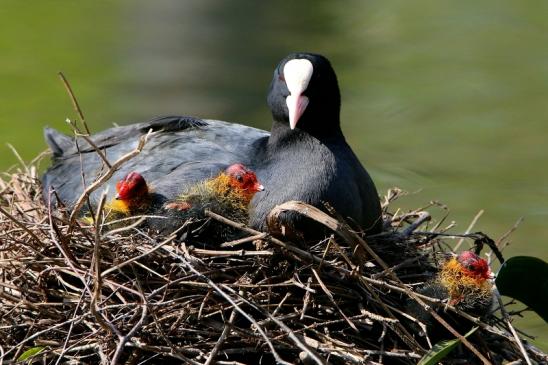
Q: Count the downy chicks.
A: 3